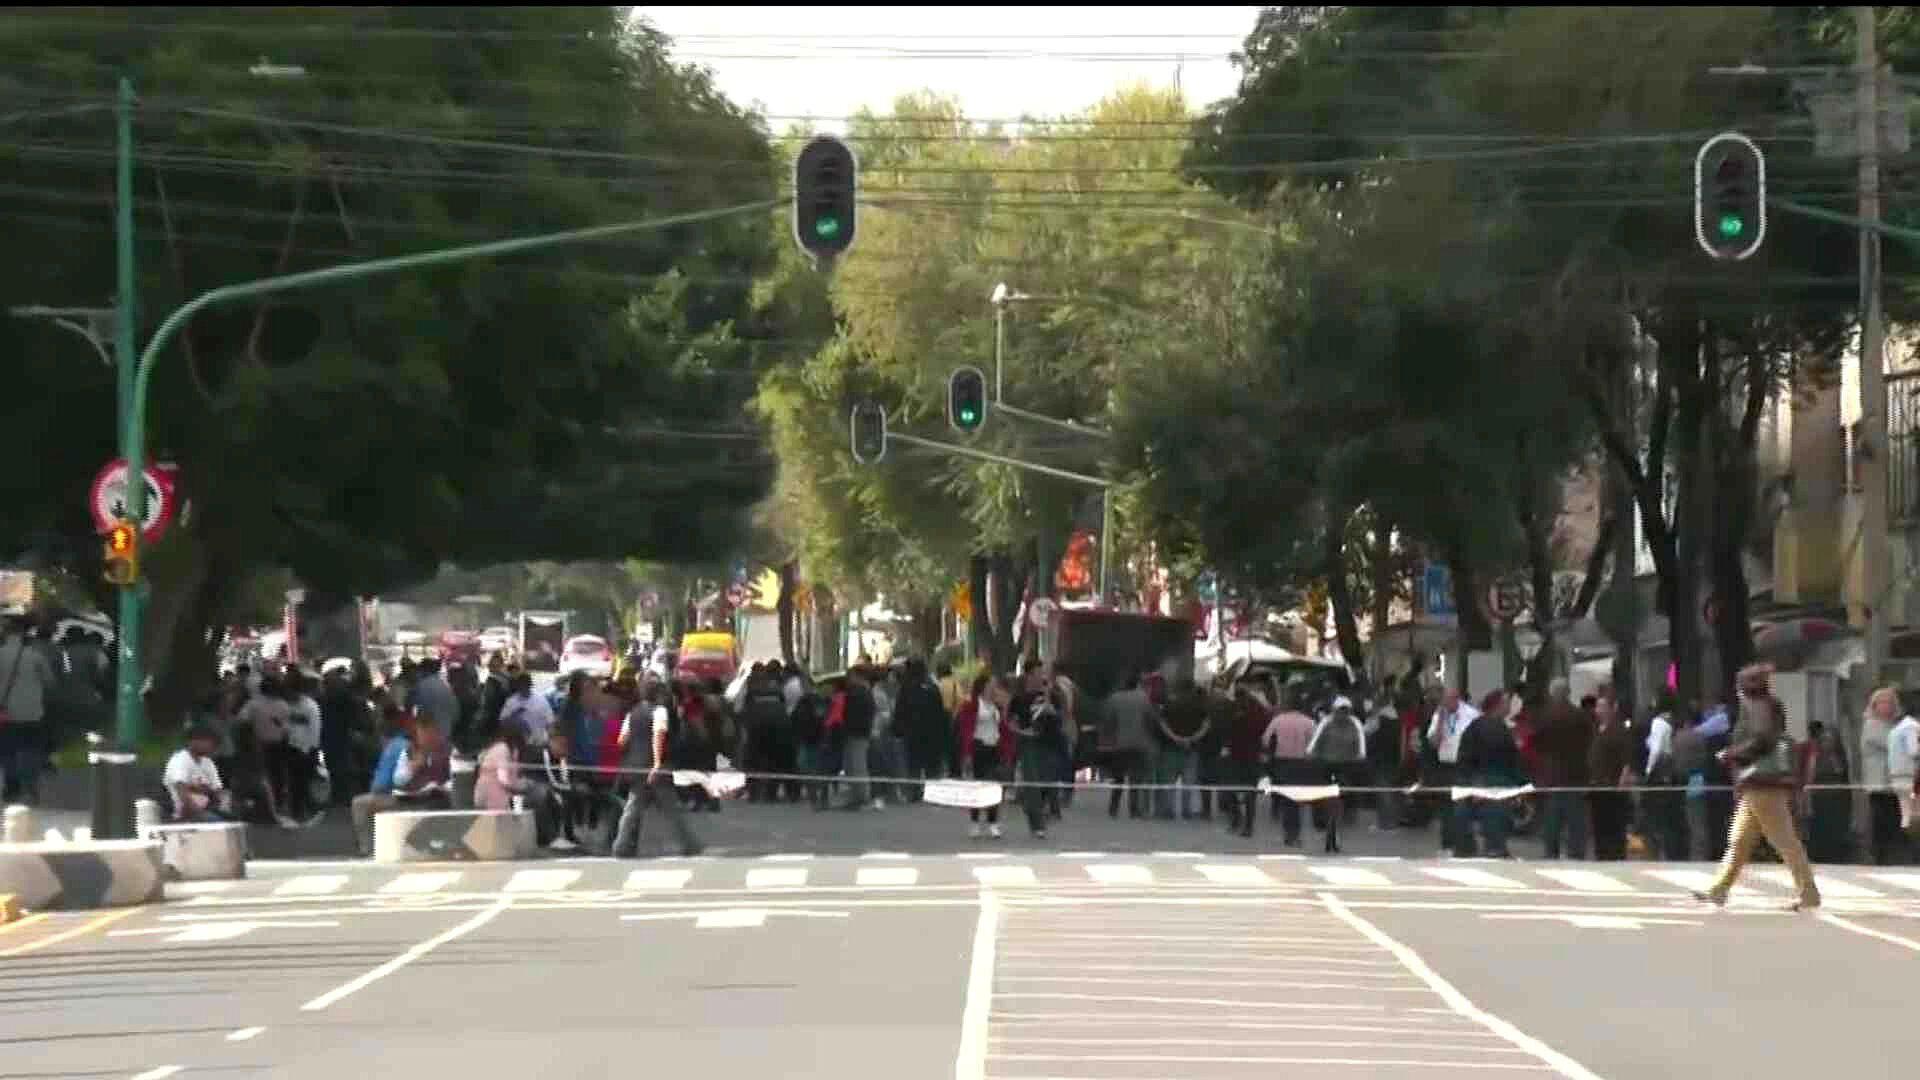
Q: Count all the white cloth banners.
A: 4